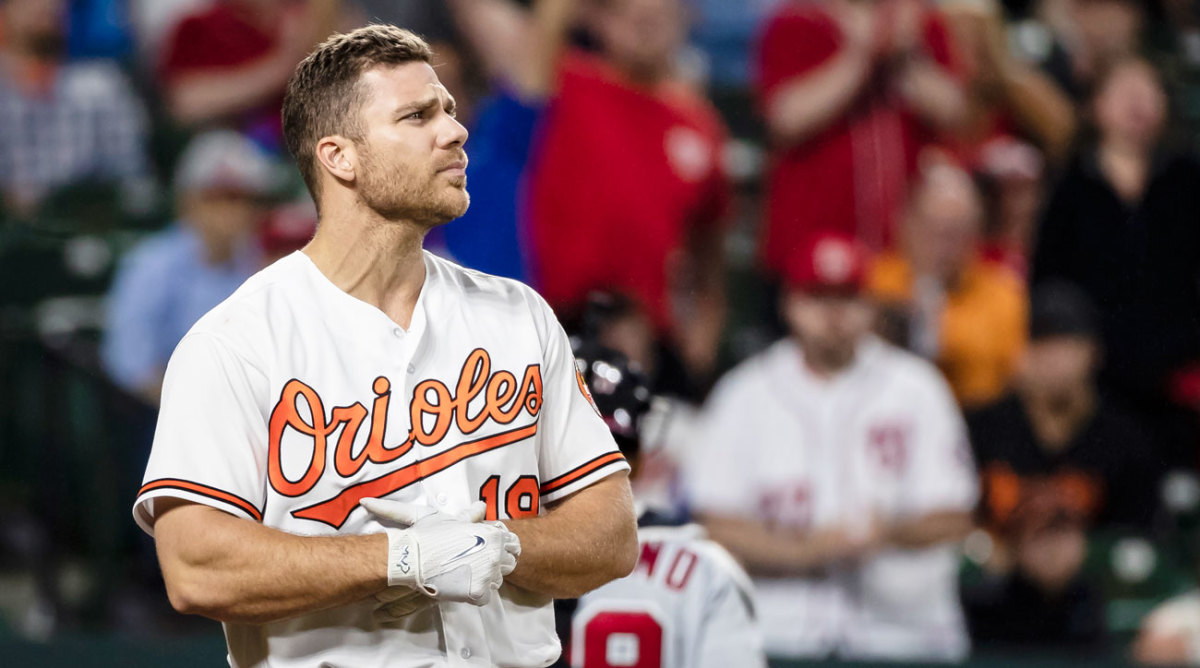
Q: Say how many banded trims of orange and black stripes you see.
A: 2